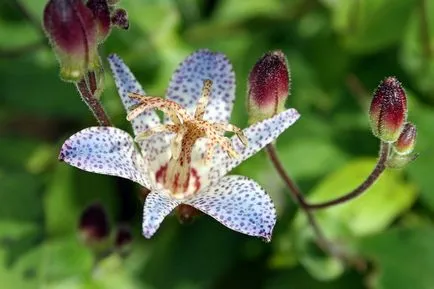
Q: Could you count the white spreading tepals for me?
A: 6